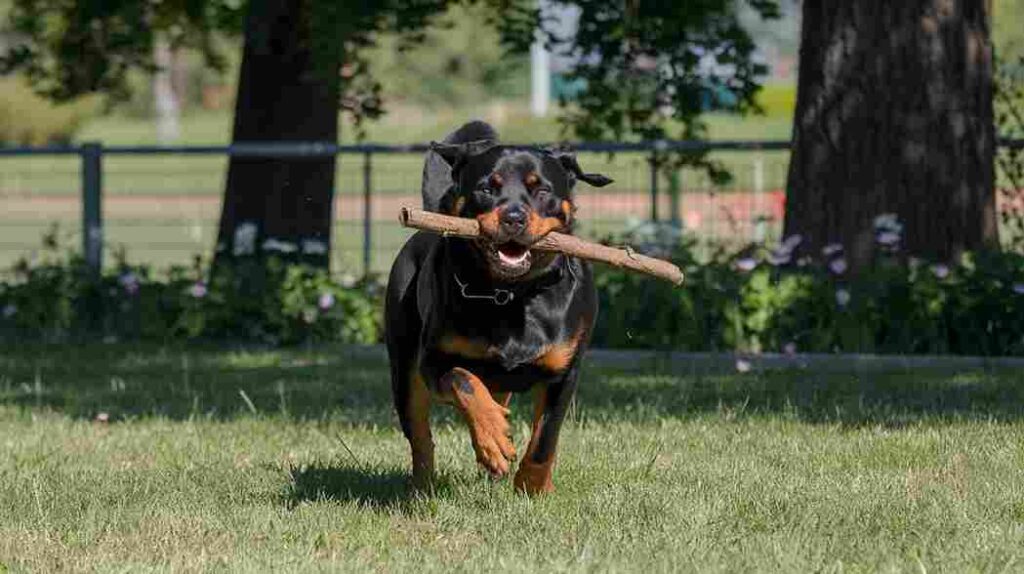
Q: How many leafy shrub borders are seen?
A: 1